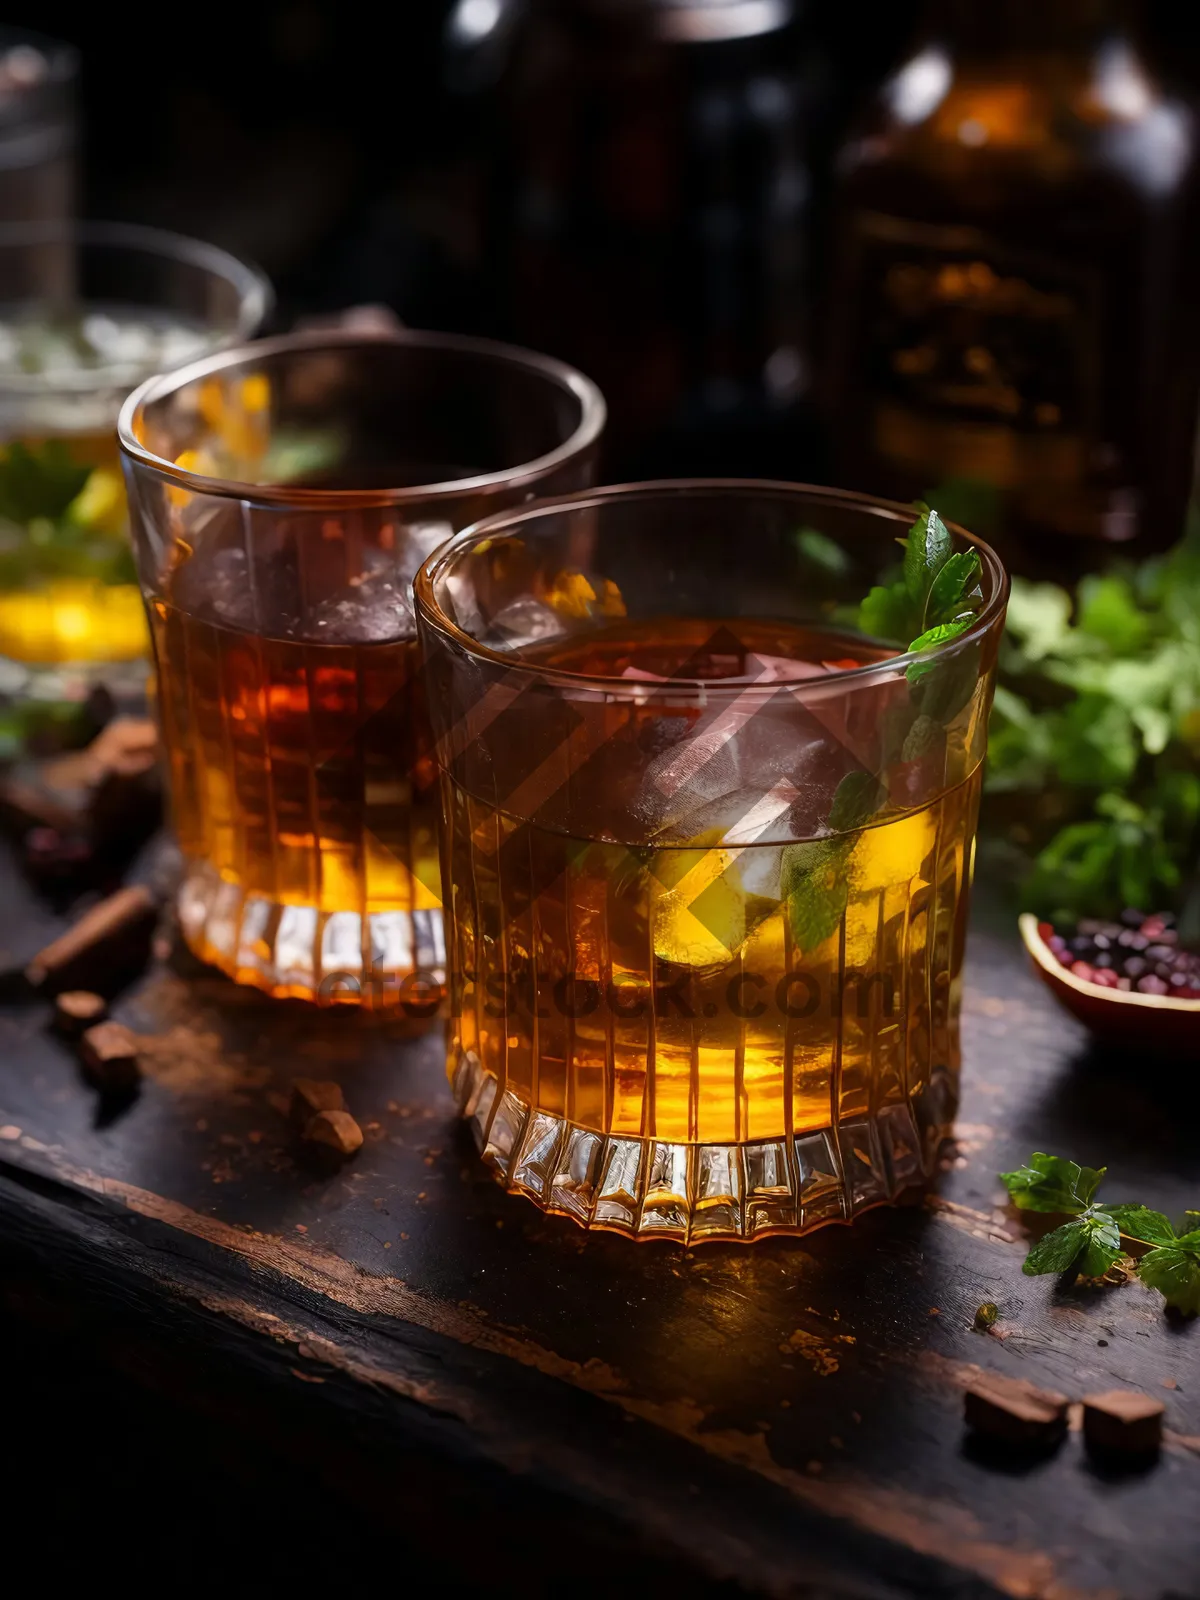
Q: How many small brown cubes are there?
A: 6